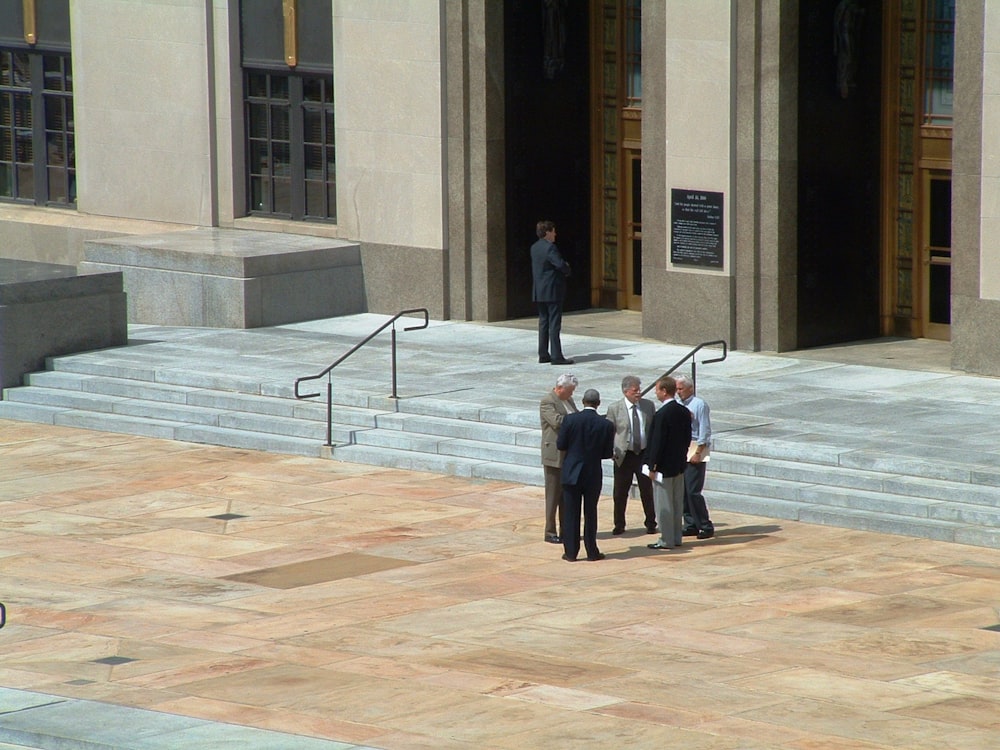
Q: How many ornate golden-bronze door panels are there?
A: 2